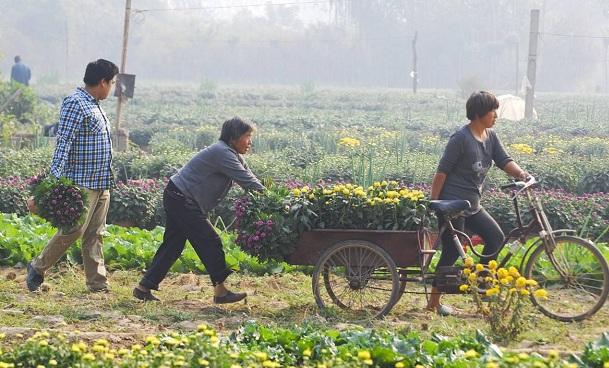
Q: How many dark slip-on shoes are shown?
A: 2